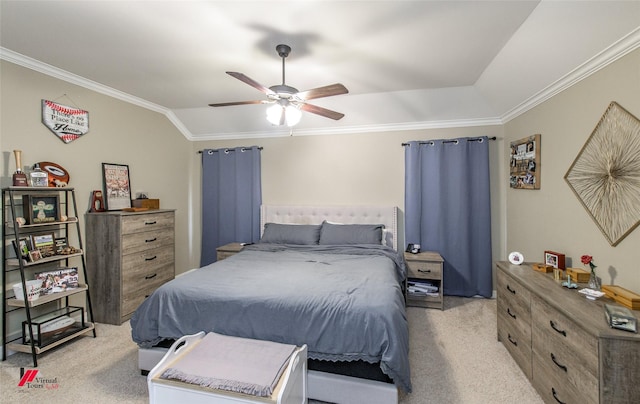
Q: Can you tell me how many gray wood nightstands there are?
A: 2